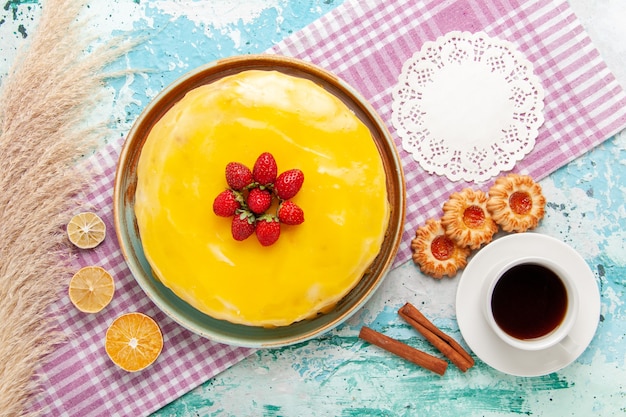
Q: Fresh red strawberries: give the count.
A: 8